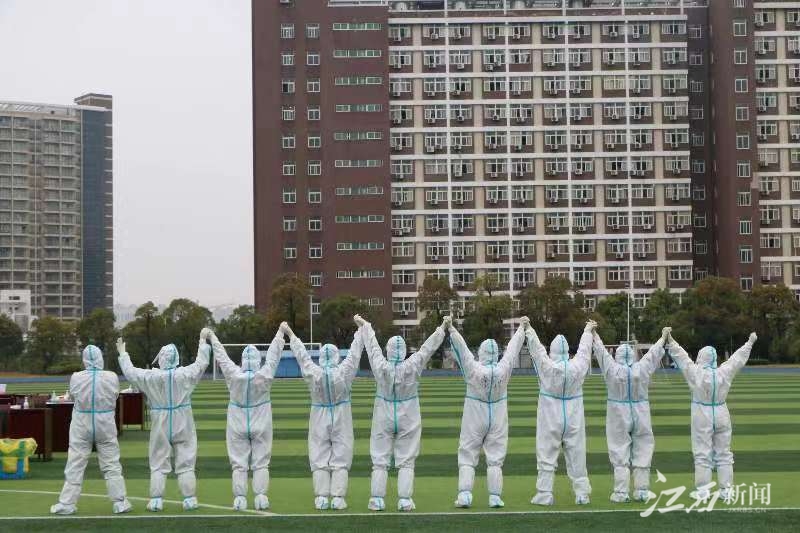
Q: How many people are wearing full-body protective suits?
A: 9